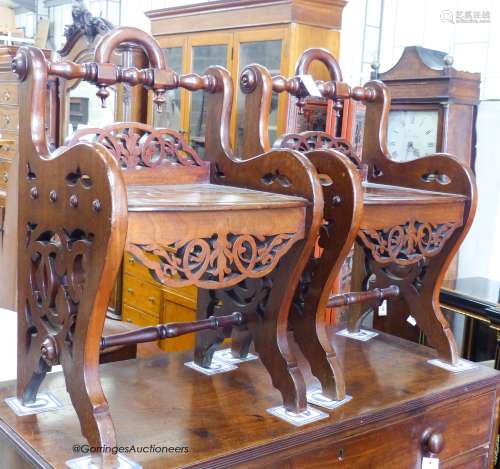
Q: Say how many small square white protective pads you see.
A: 8